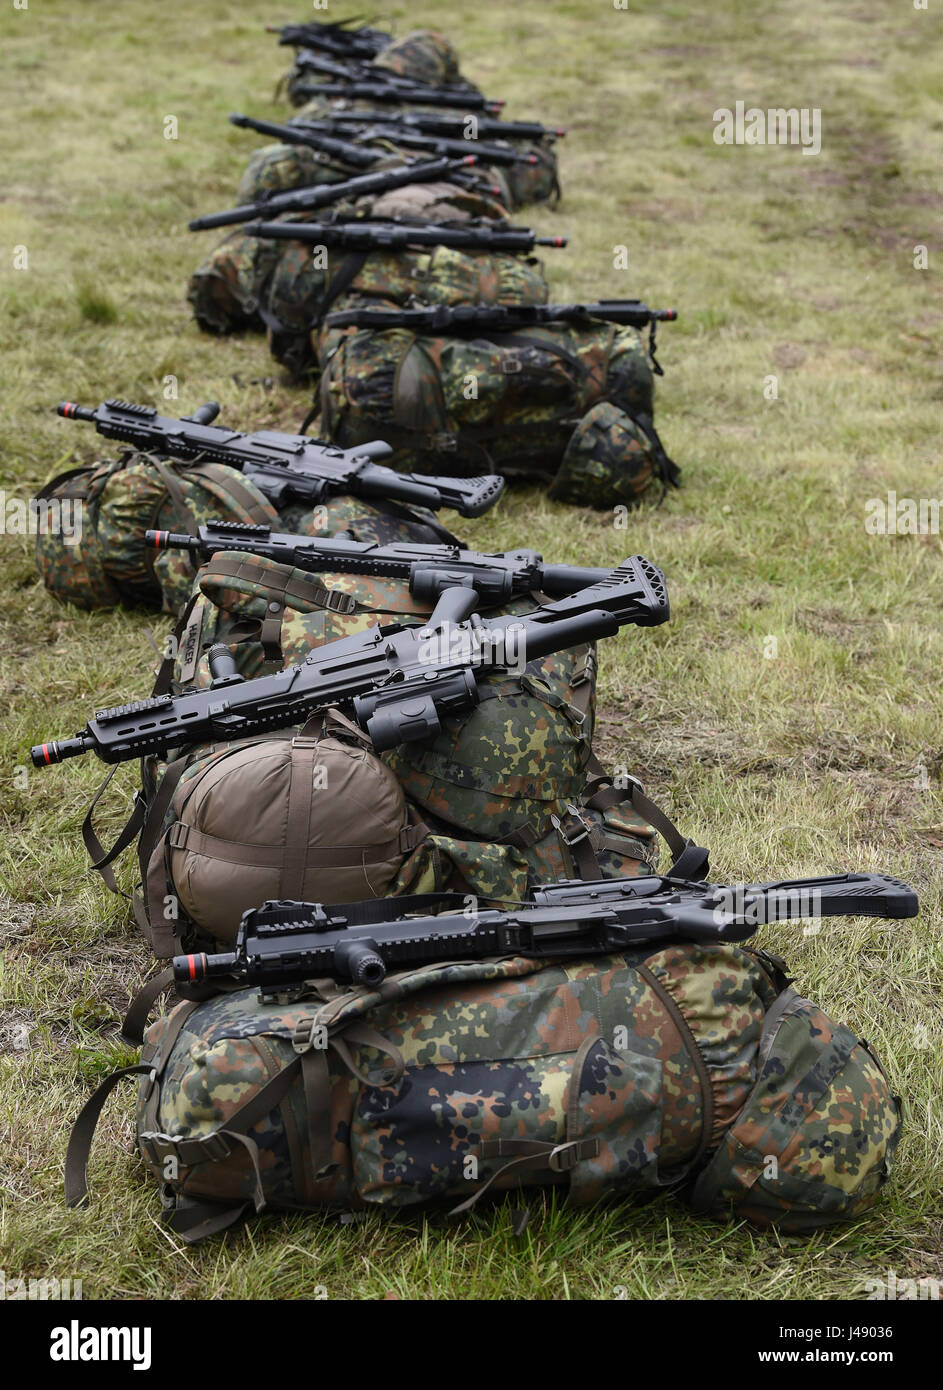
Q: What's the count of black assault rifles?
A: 13